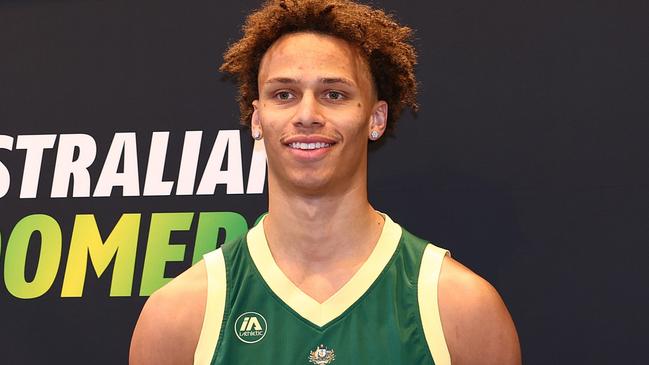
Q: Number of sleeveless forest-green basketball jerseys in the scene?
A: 1